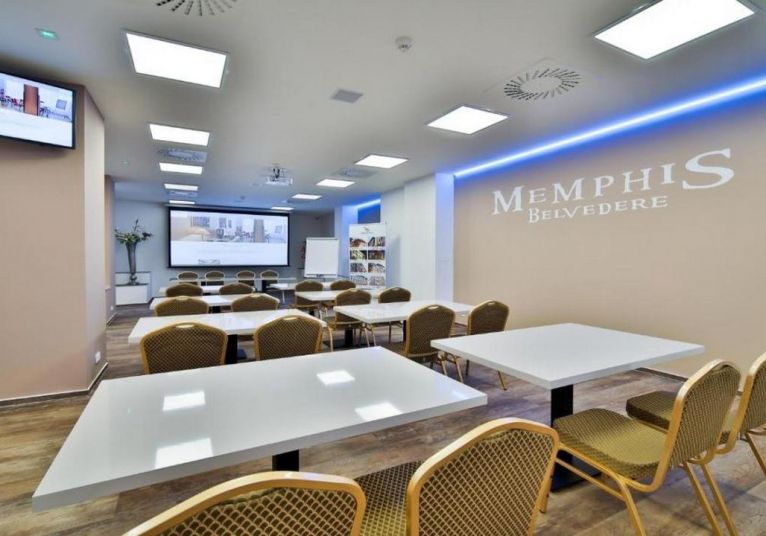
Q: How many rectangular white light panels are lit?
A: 11